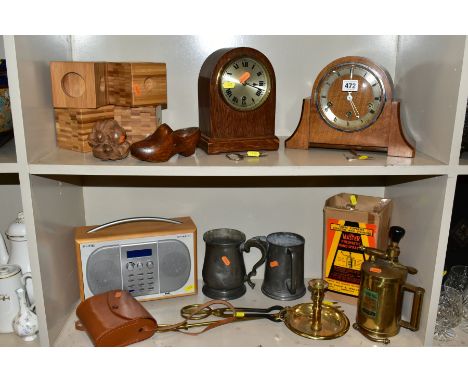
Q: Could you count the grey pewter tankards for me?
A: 2